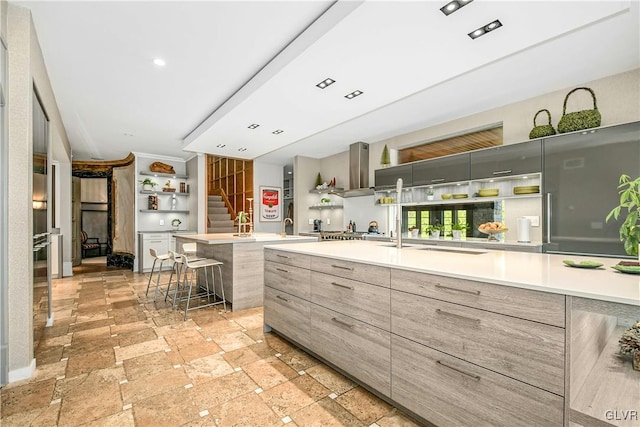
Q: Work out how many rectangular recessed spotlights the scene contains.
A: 8